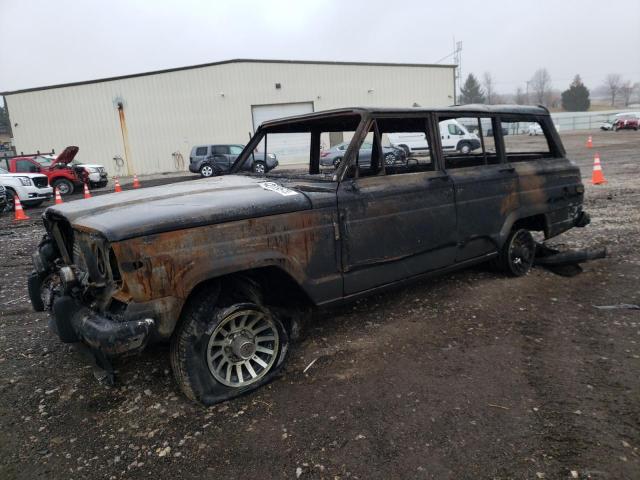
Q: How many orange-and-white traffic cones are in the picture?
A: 7